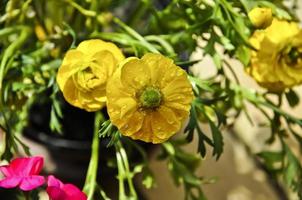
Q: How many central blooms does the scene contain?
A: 2